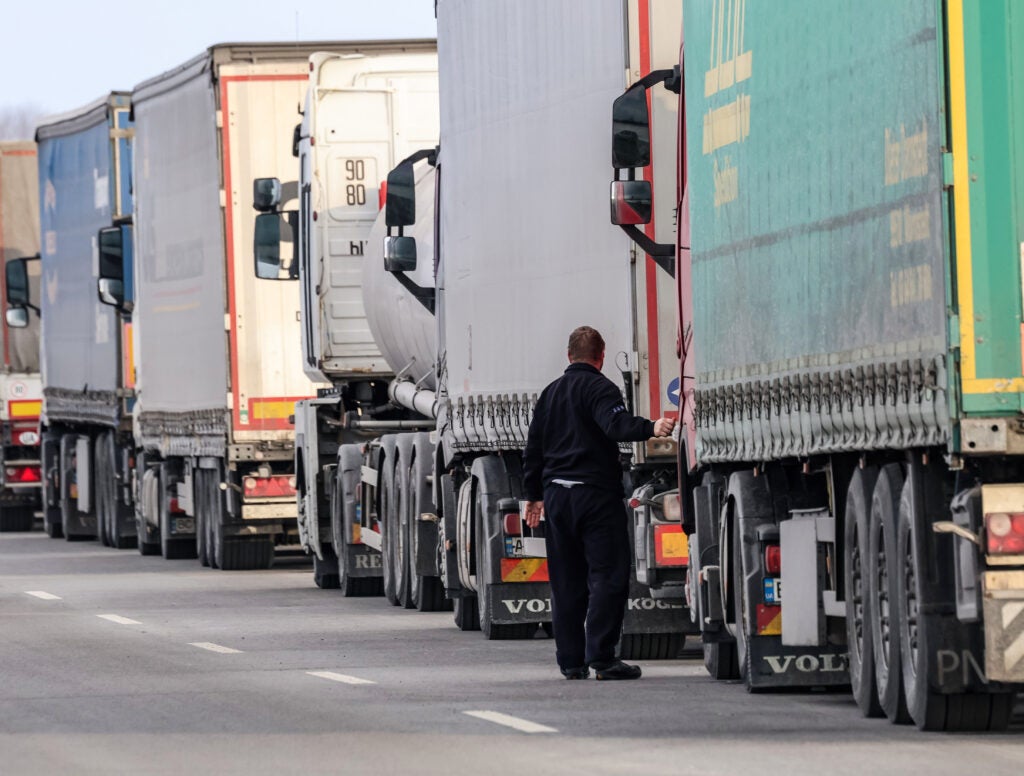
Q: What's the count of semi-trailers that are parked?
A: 6